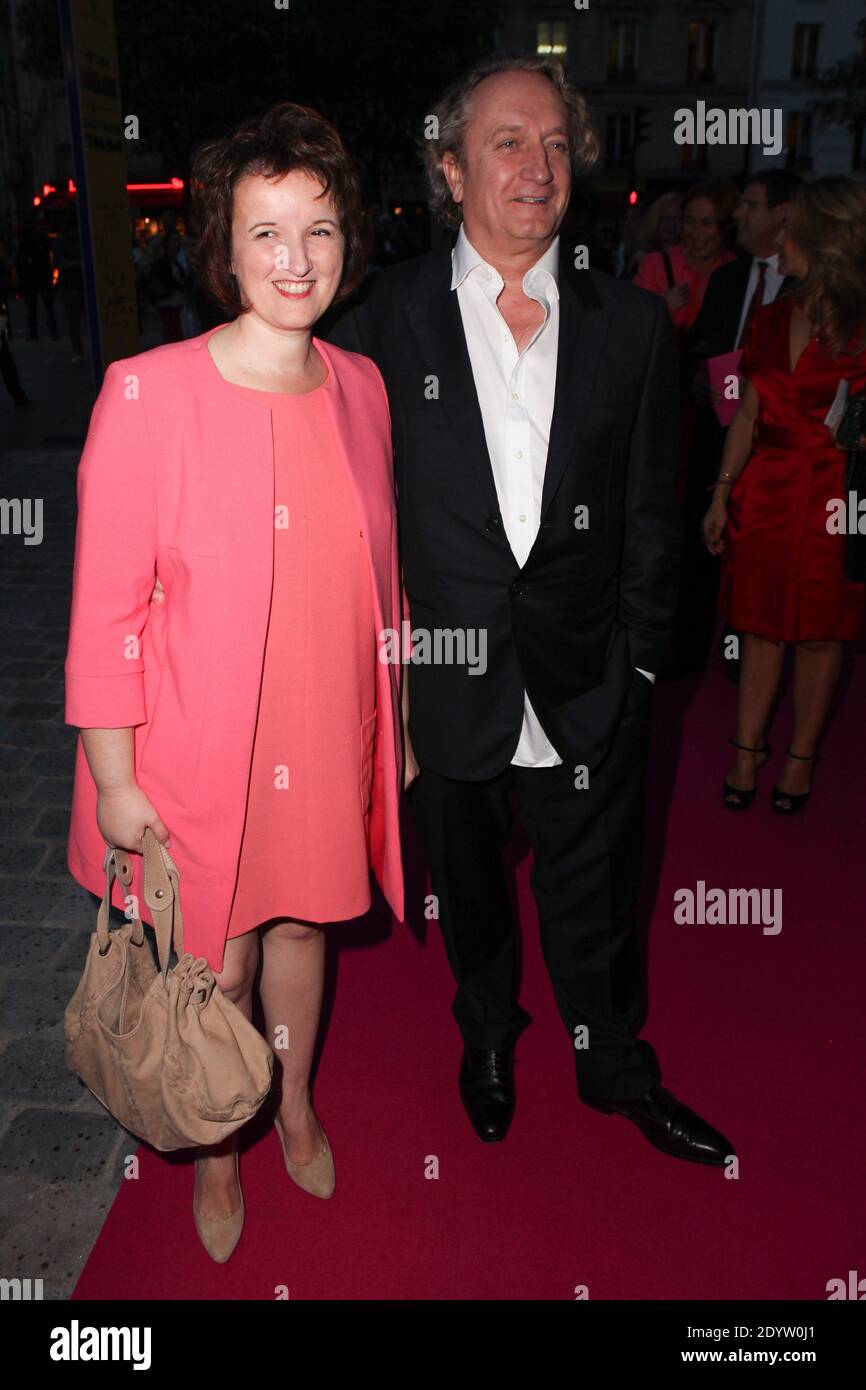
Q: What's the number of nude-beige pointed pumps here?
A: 2